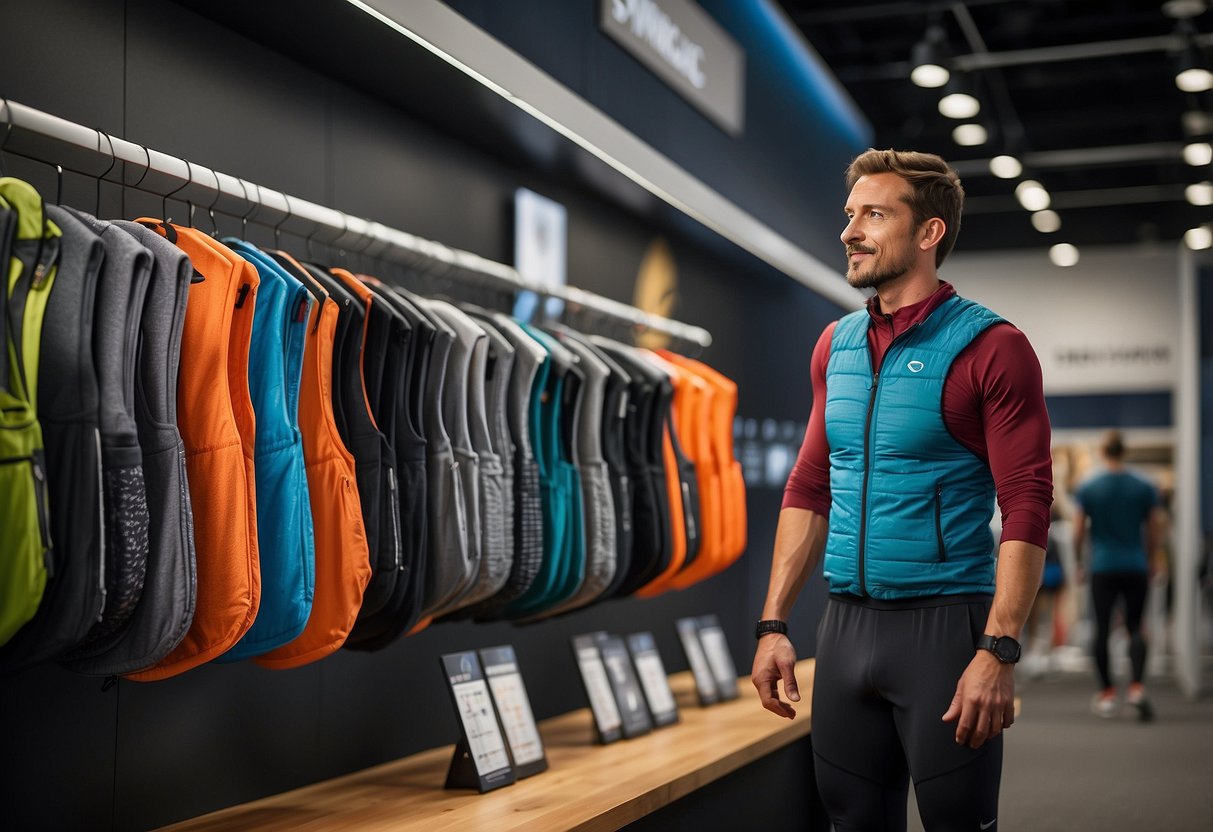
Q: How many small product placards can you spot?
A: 7